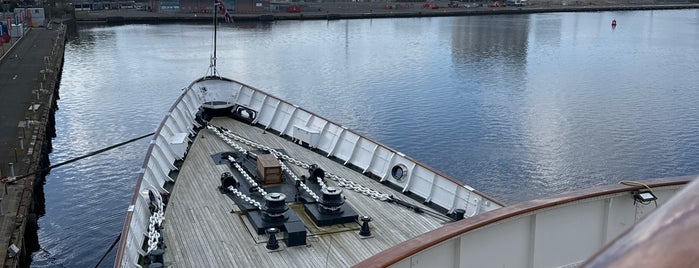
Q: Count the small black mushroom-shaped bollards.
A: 2